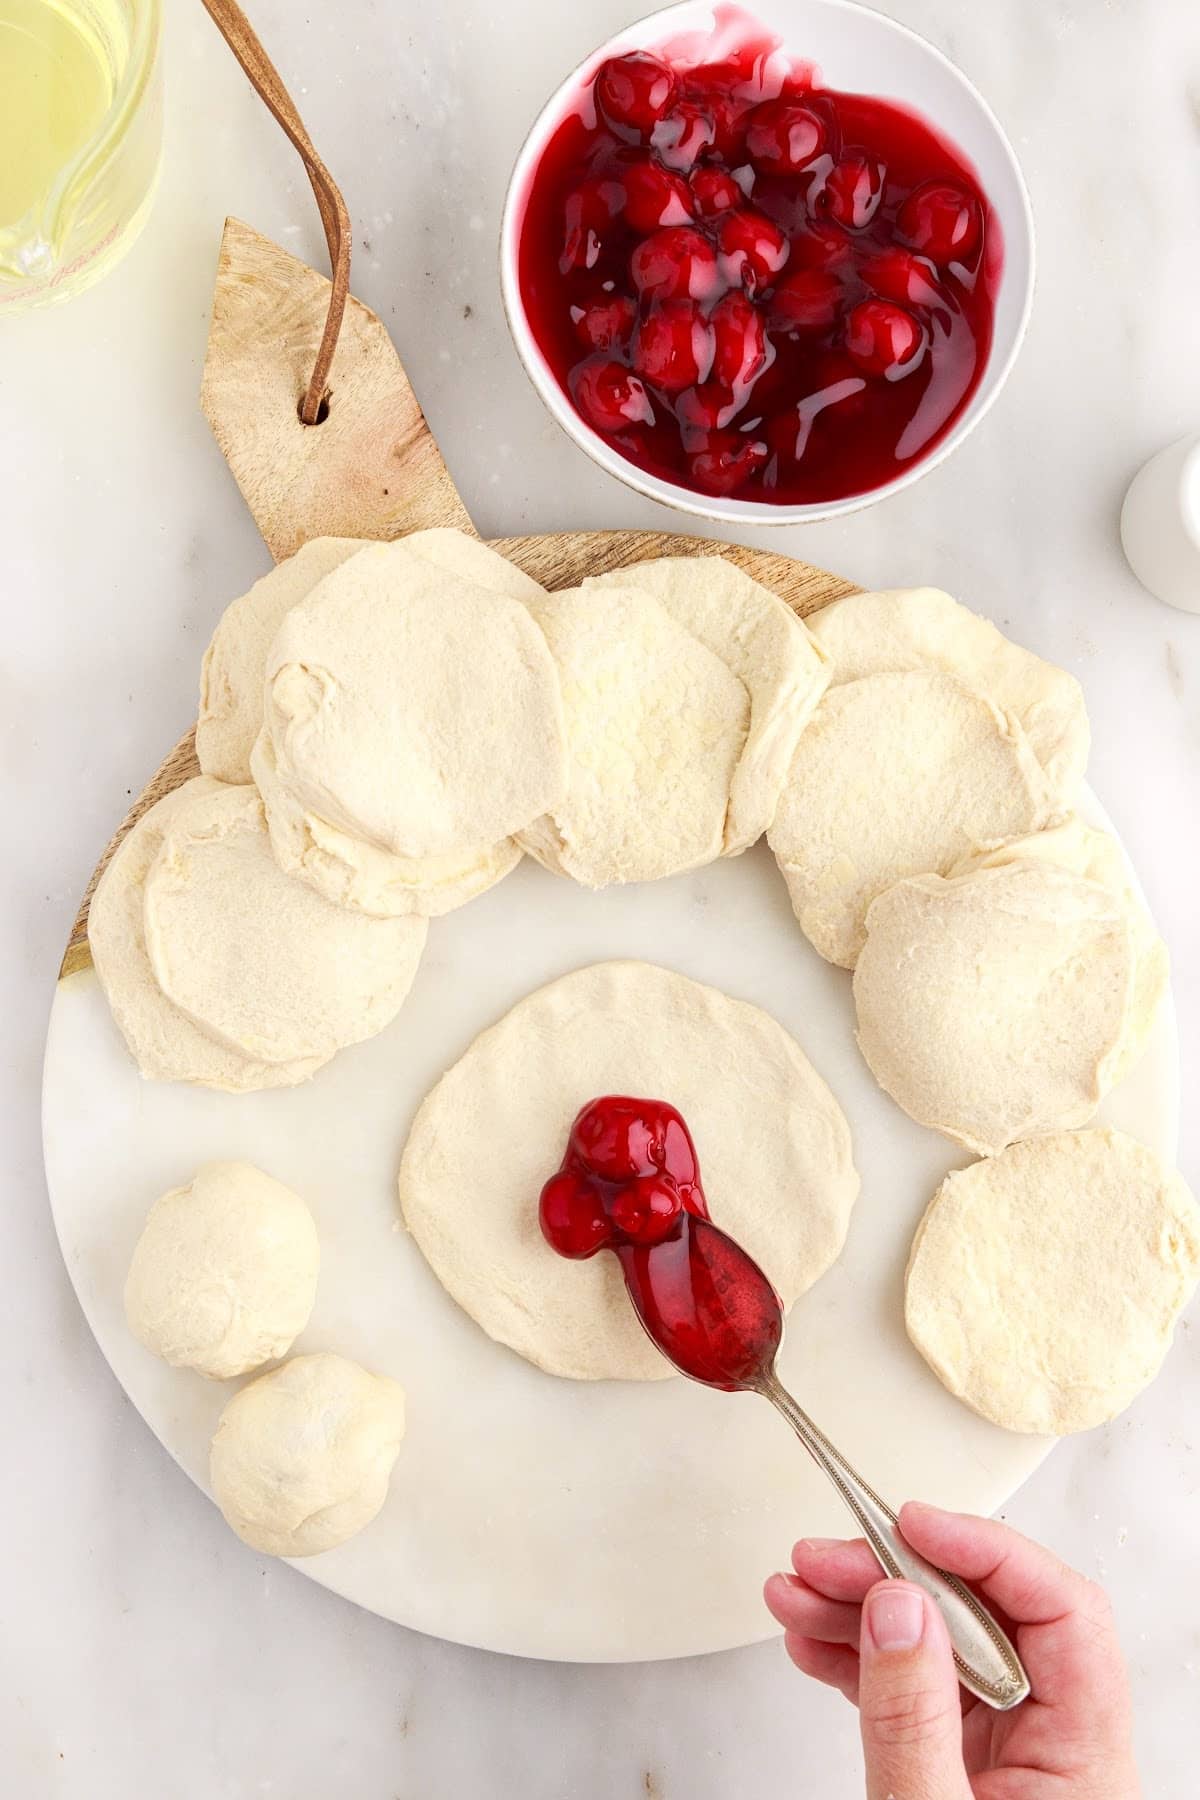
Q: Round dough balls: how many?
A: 2